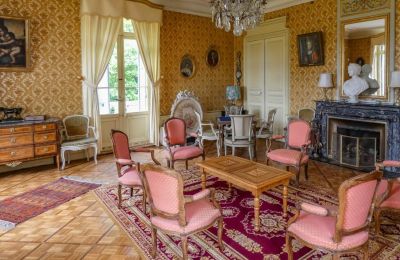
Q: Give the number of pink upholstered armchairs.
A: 6